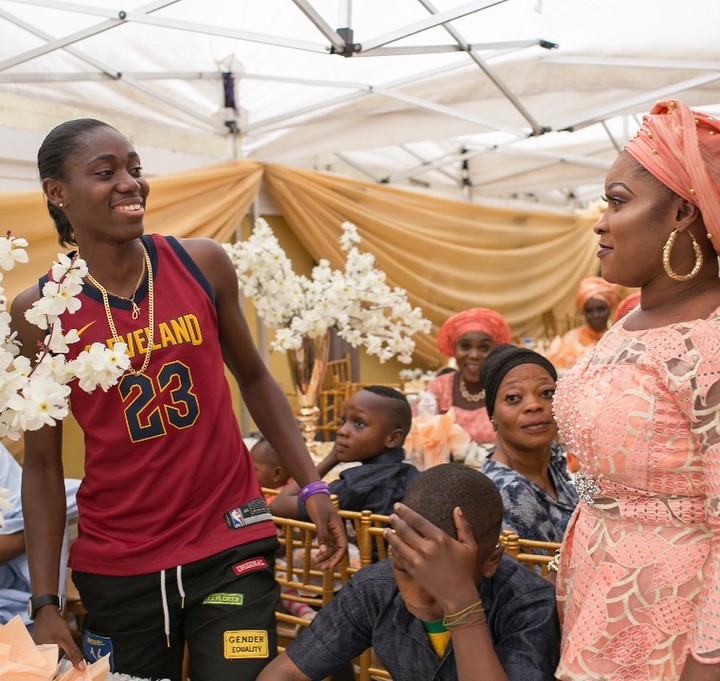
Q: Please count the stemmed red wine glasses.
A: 0